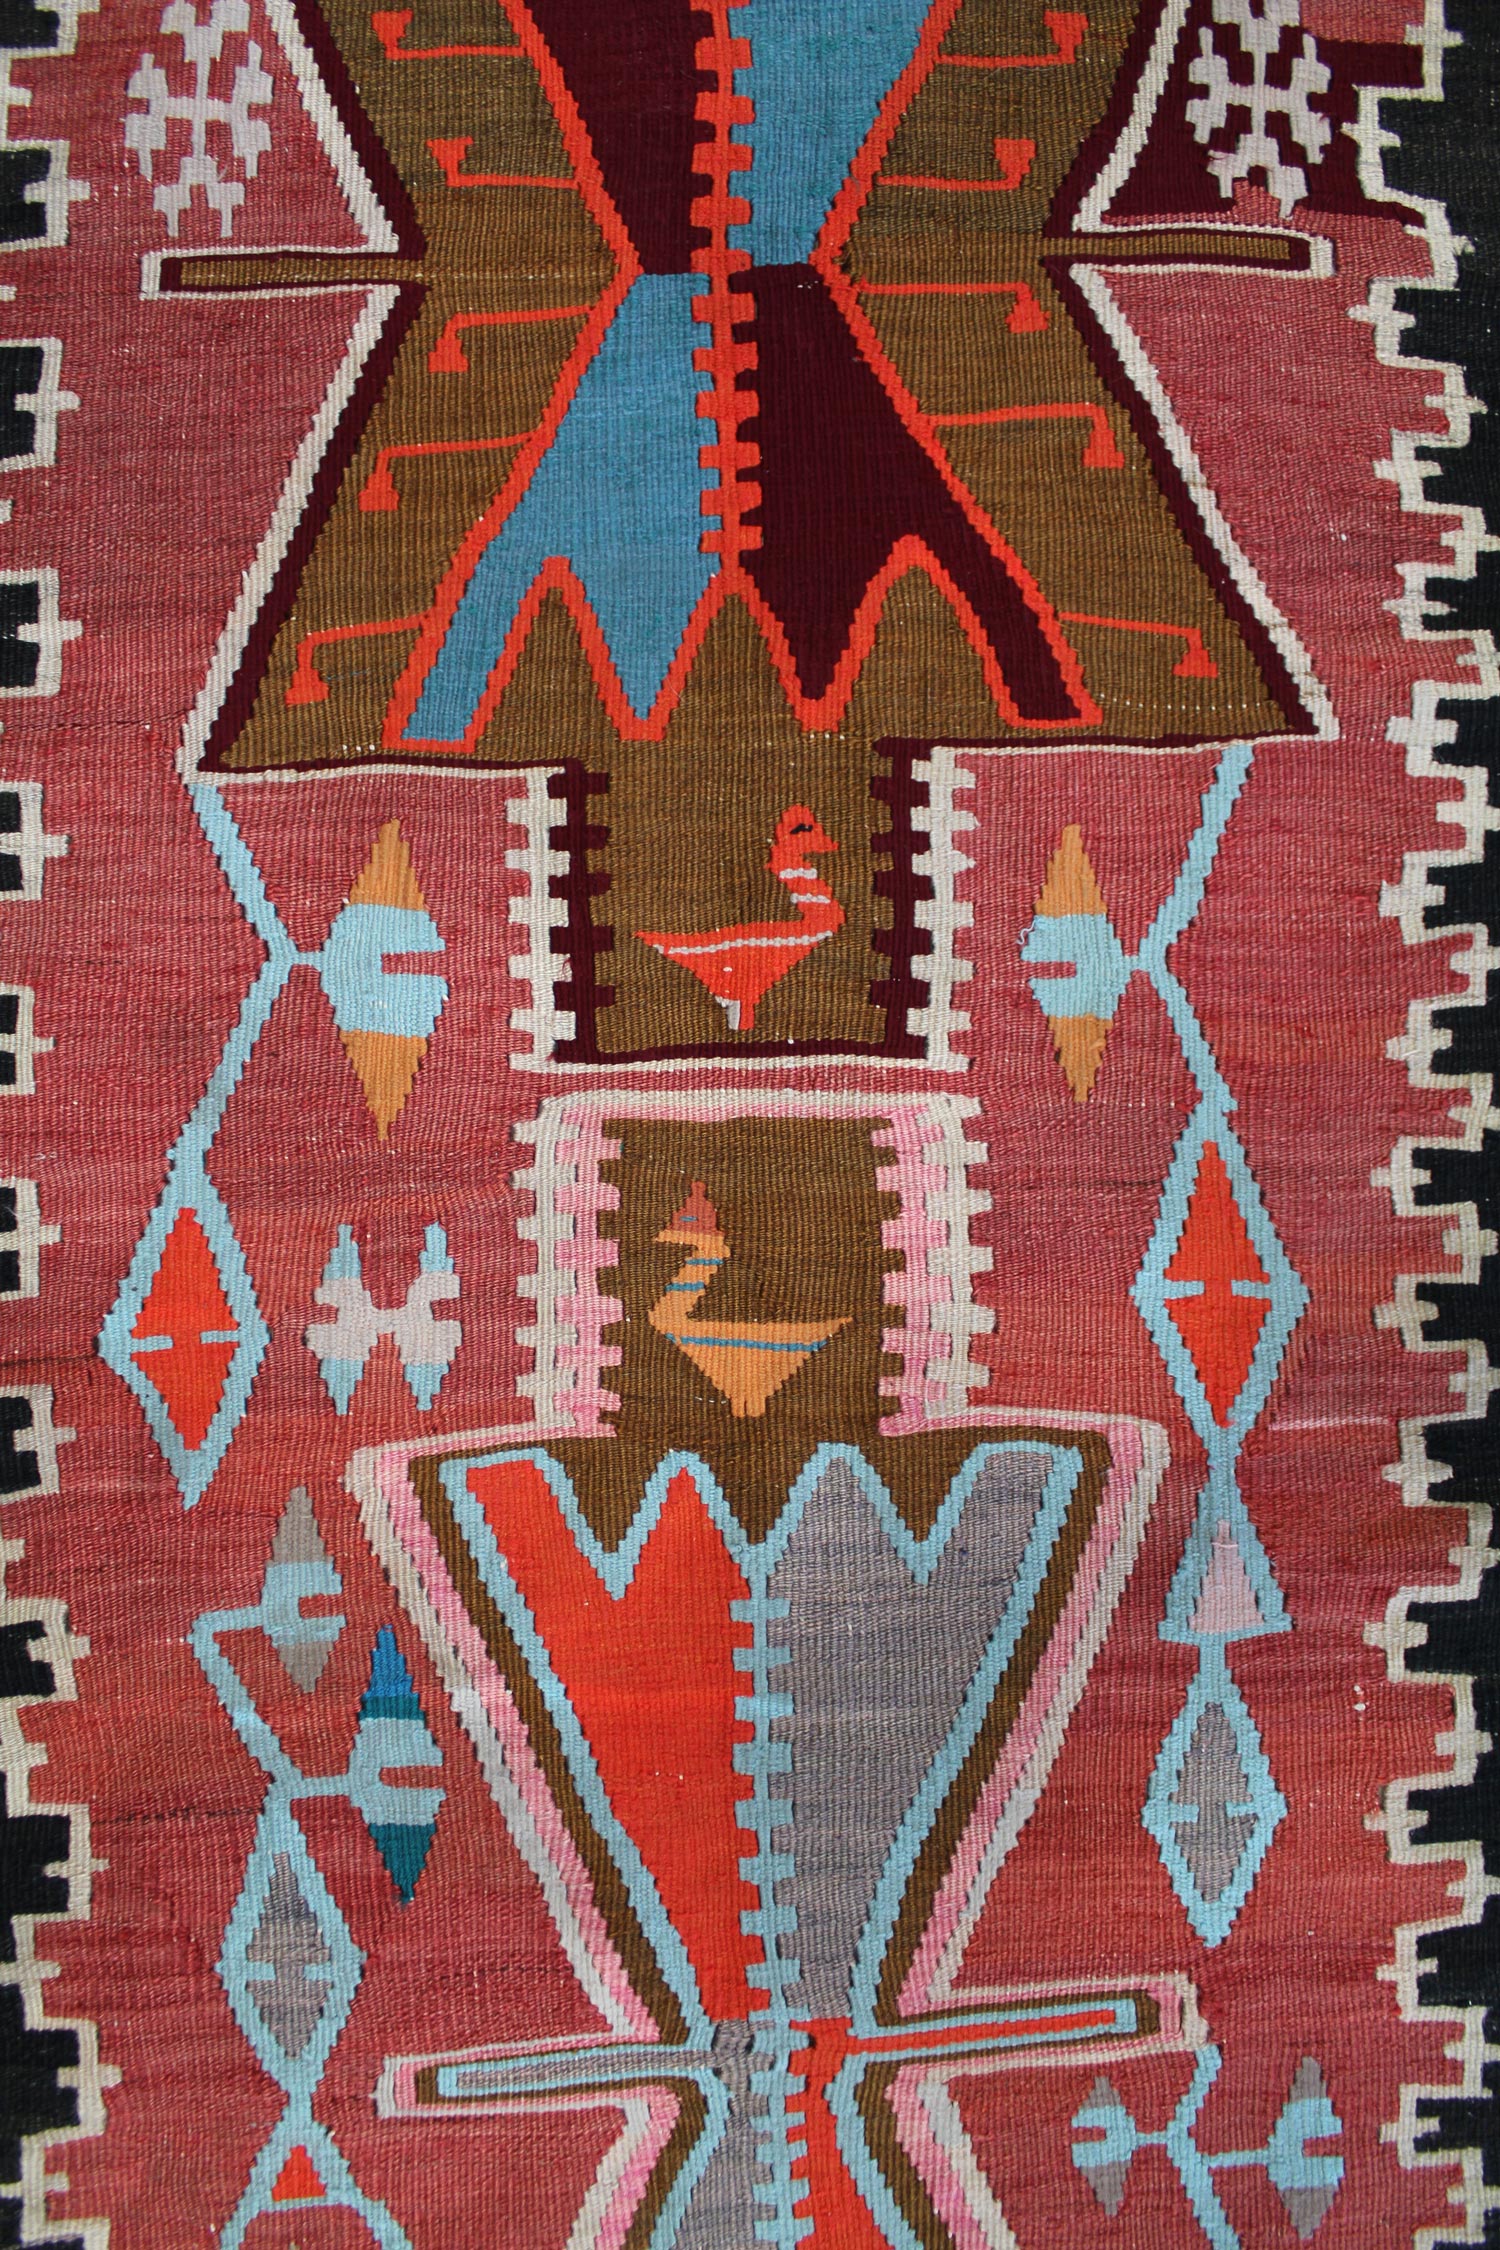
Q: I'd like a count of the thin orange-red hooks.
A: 10